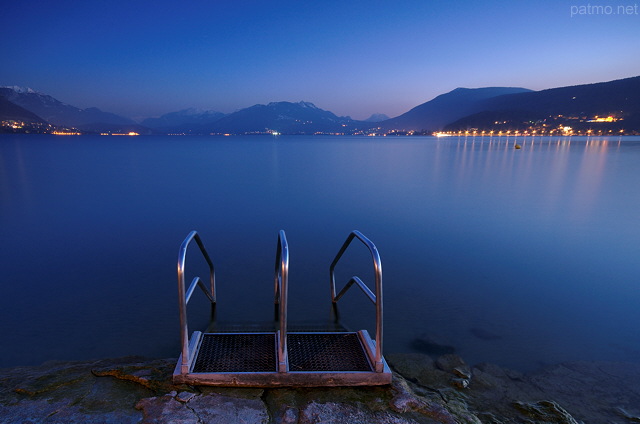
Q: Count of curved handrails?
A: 3